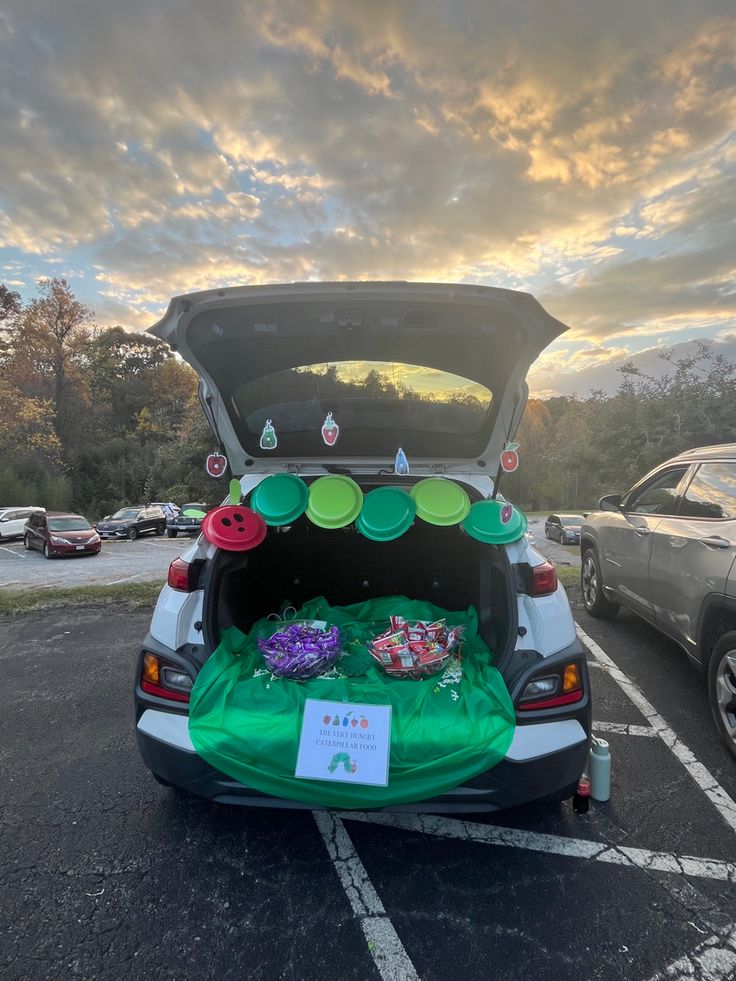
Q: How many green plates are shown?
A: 5